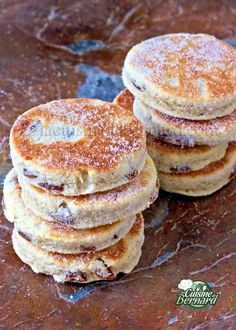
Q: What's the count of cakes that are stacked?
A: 8